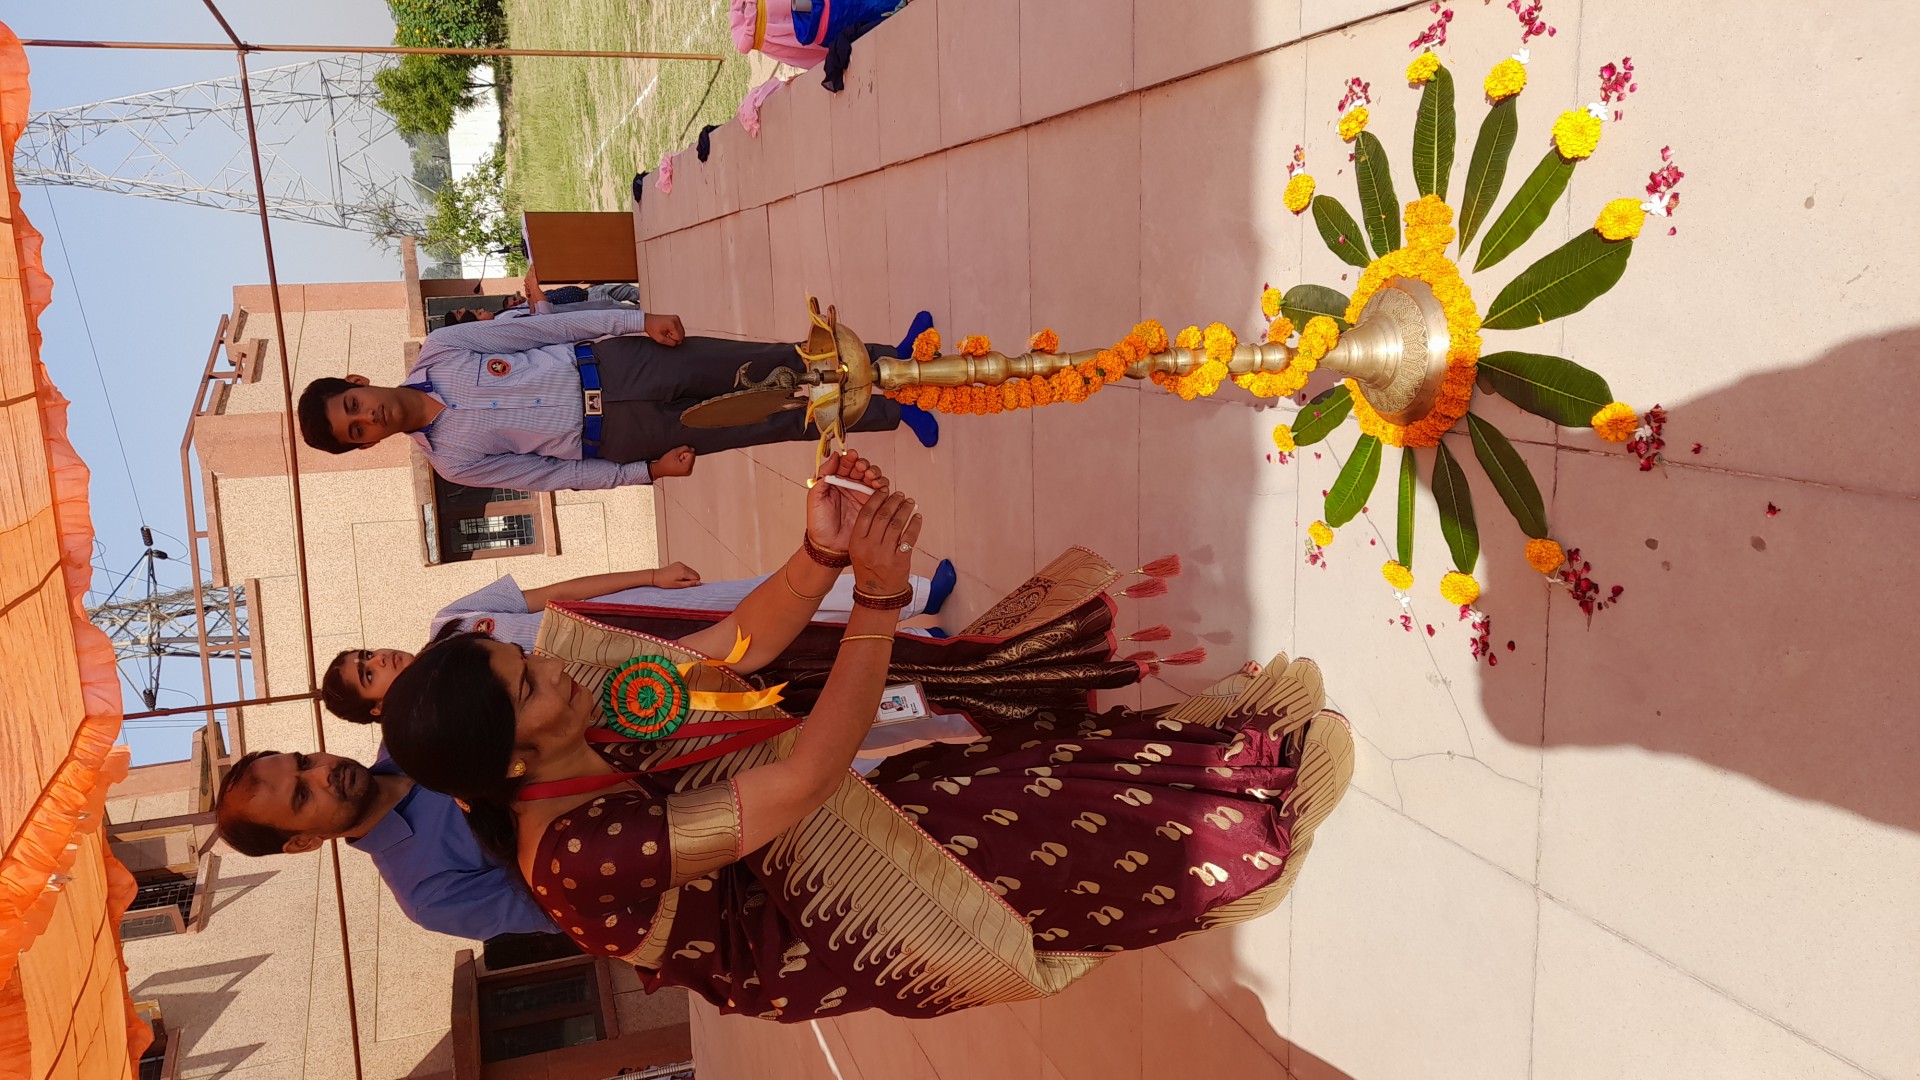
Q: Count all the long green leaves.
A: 13